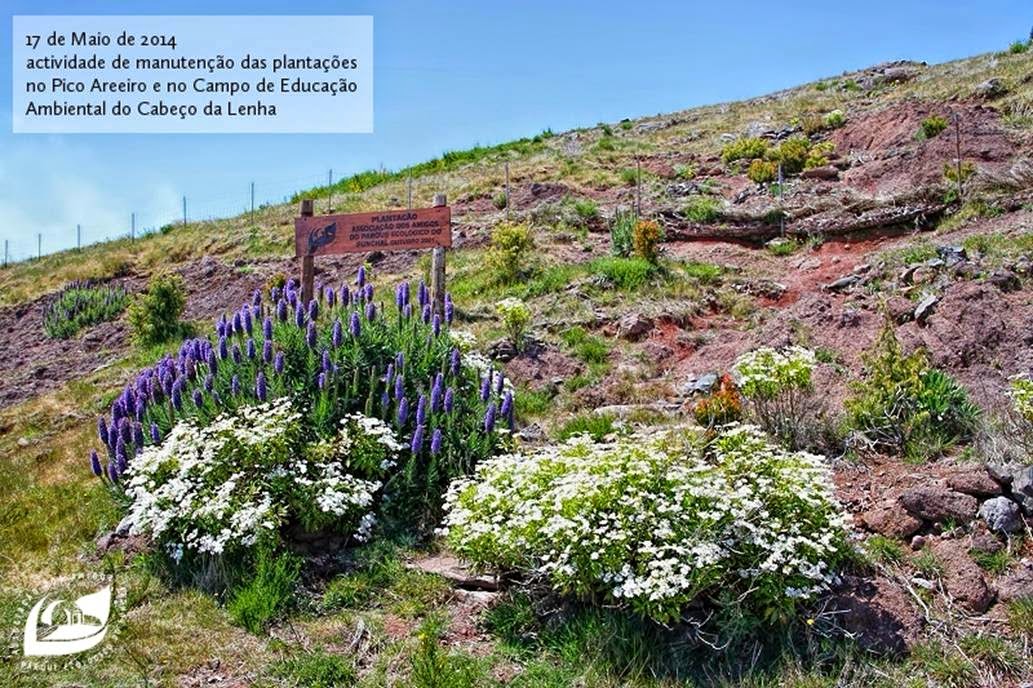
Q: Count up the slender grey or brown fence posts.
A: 12